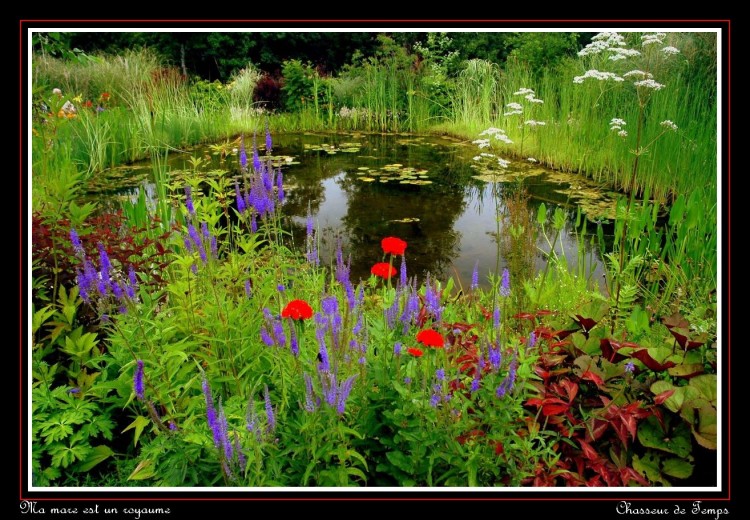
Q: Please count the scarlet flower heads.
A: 5